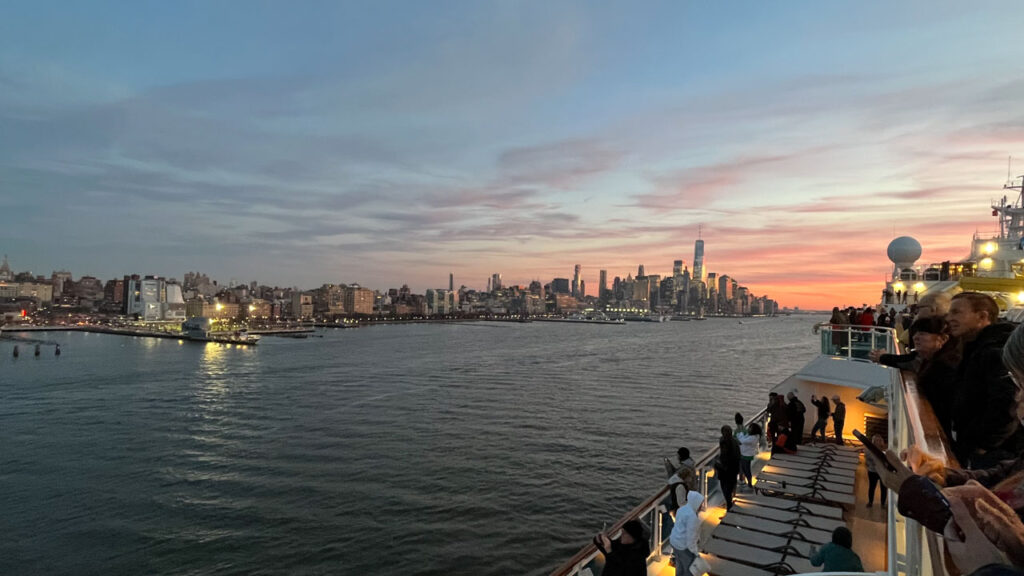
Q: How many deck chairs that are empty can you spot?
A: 14